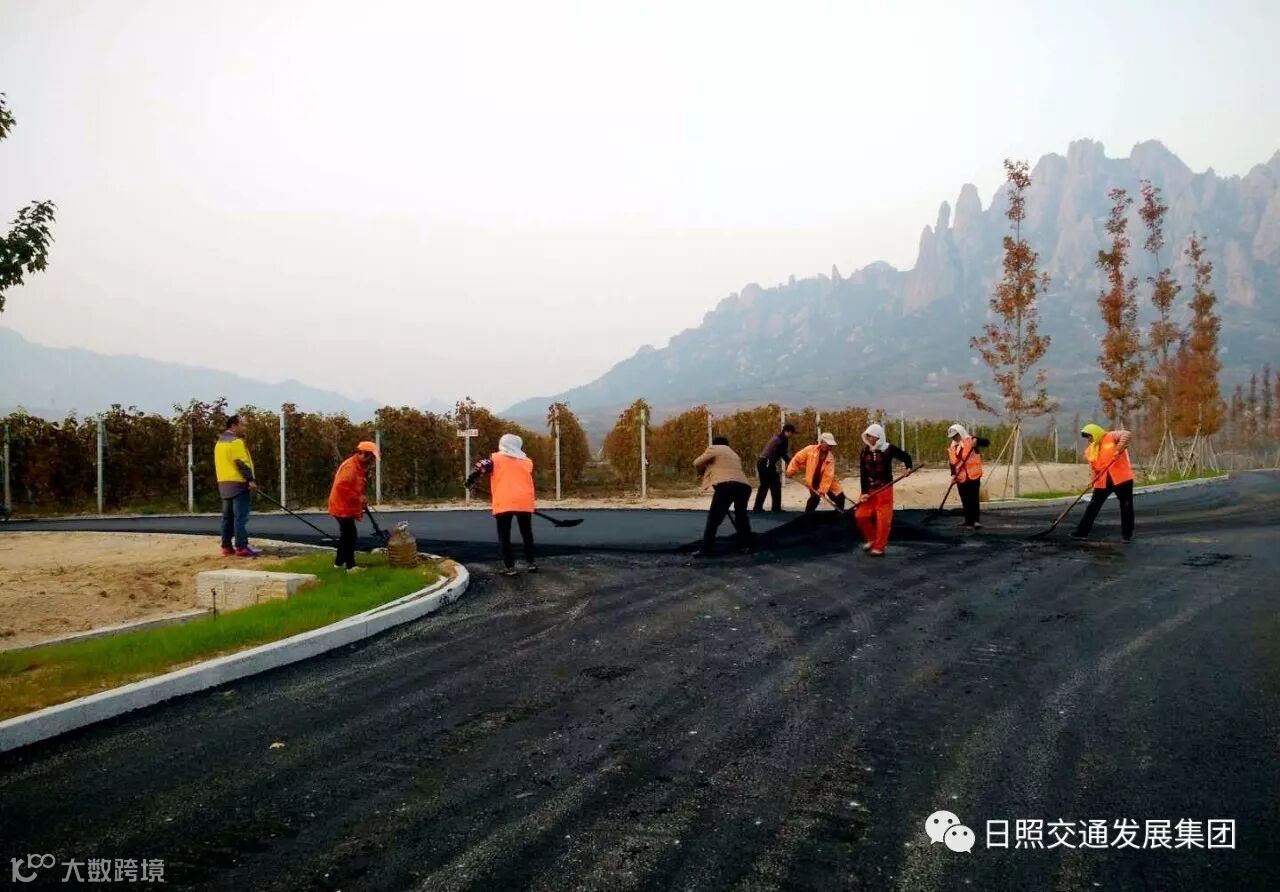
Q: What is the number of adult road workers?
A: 9